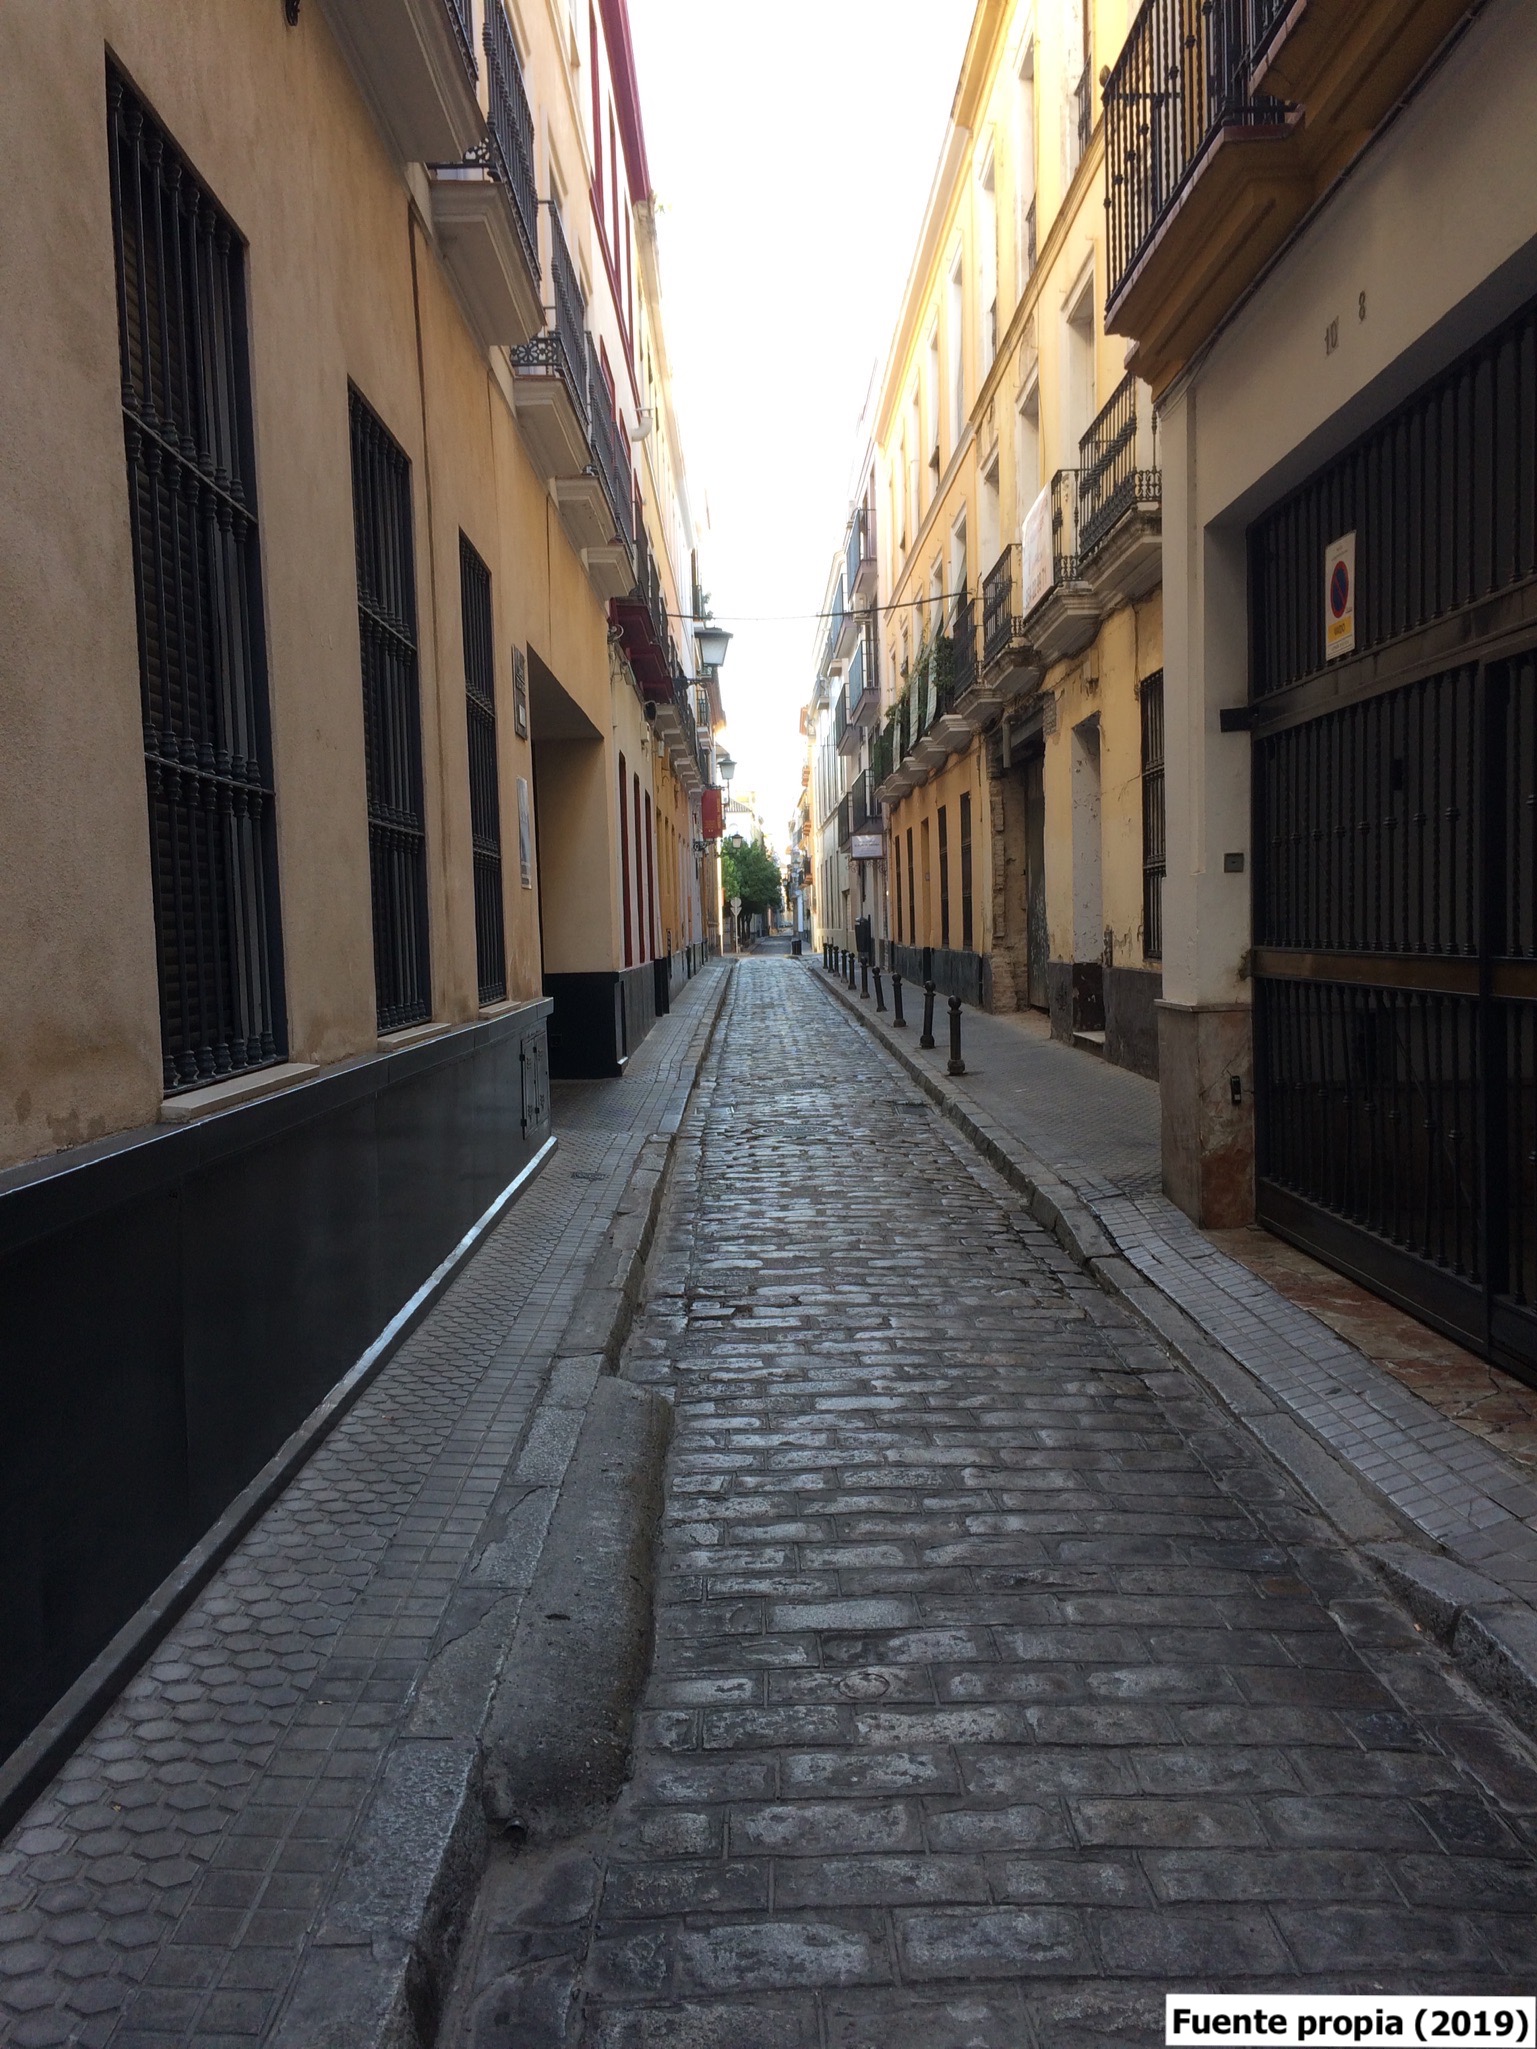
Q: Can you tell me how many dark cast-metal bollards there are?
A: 10